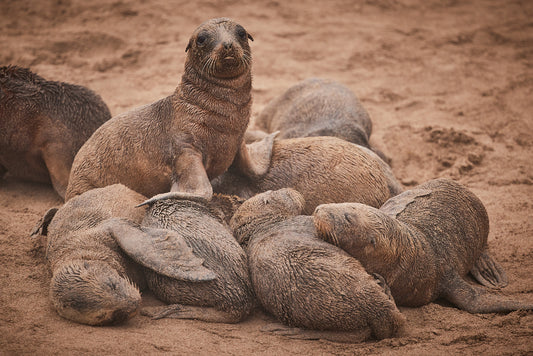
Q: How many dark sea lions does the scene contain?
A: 1